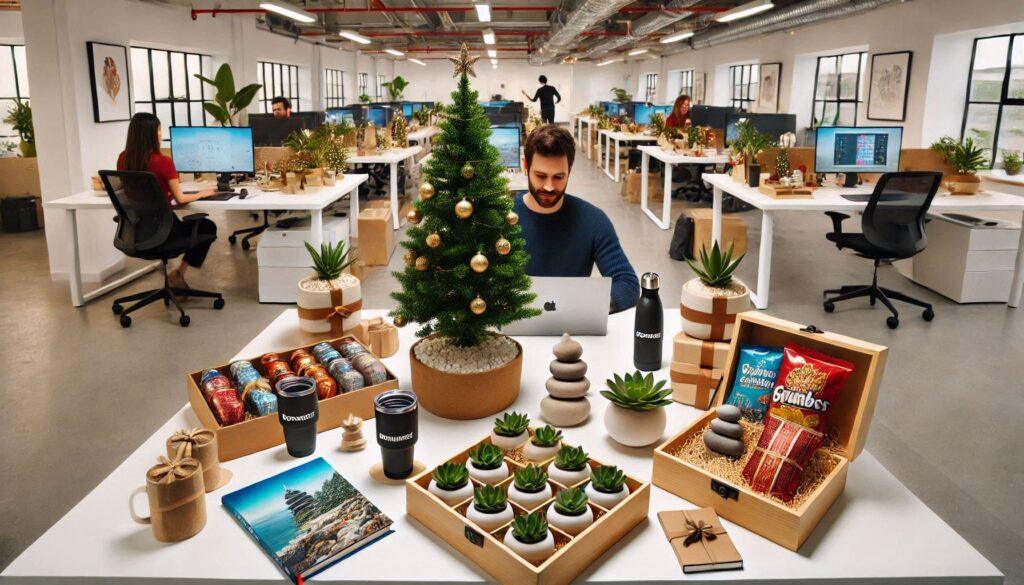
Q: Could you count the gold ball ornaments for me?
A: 12